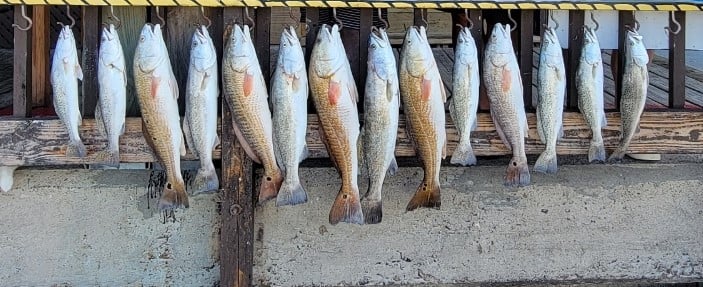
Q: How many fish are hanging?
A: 14